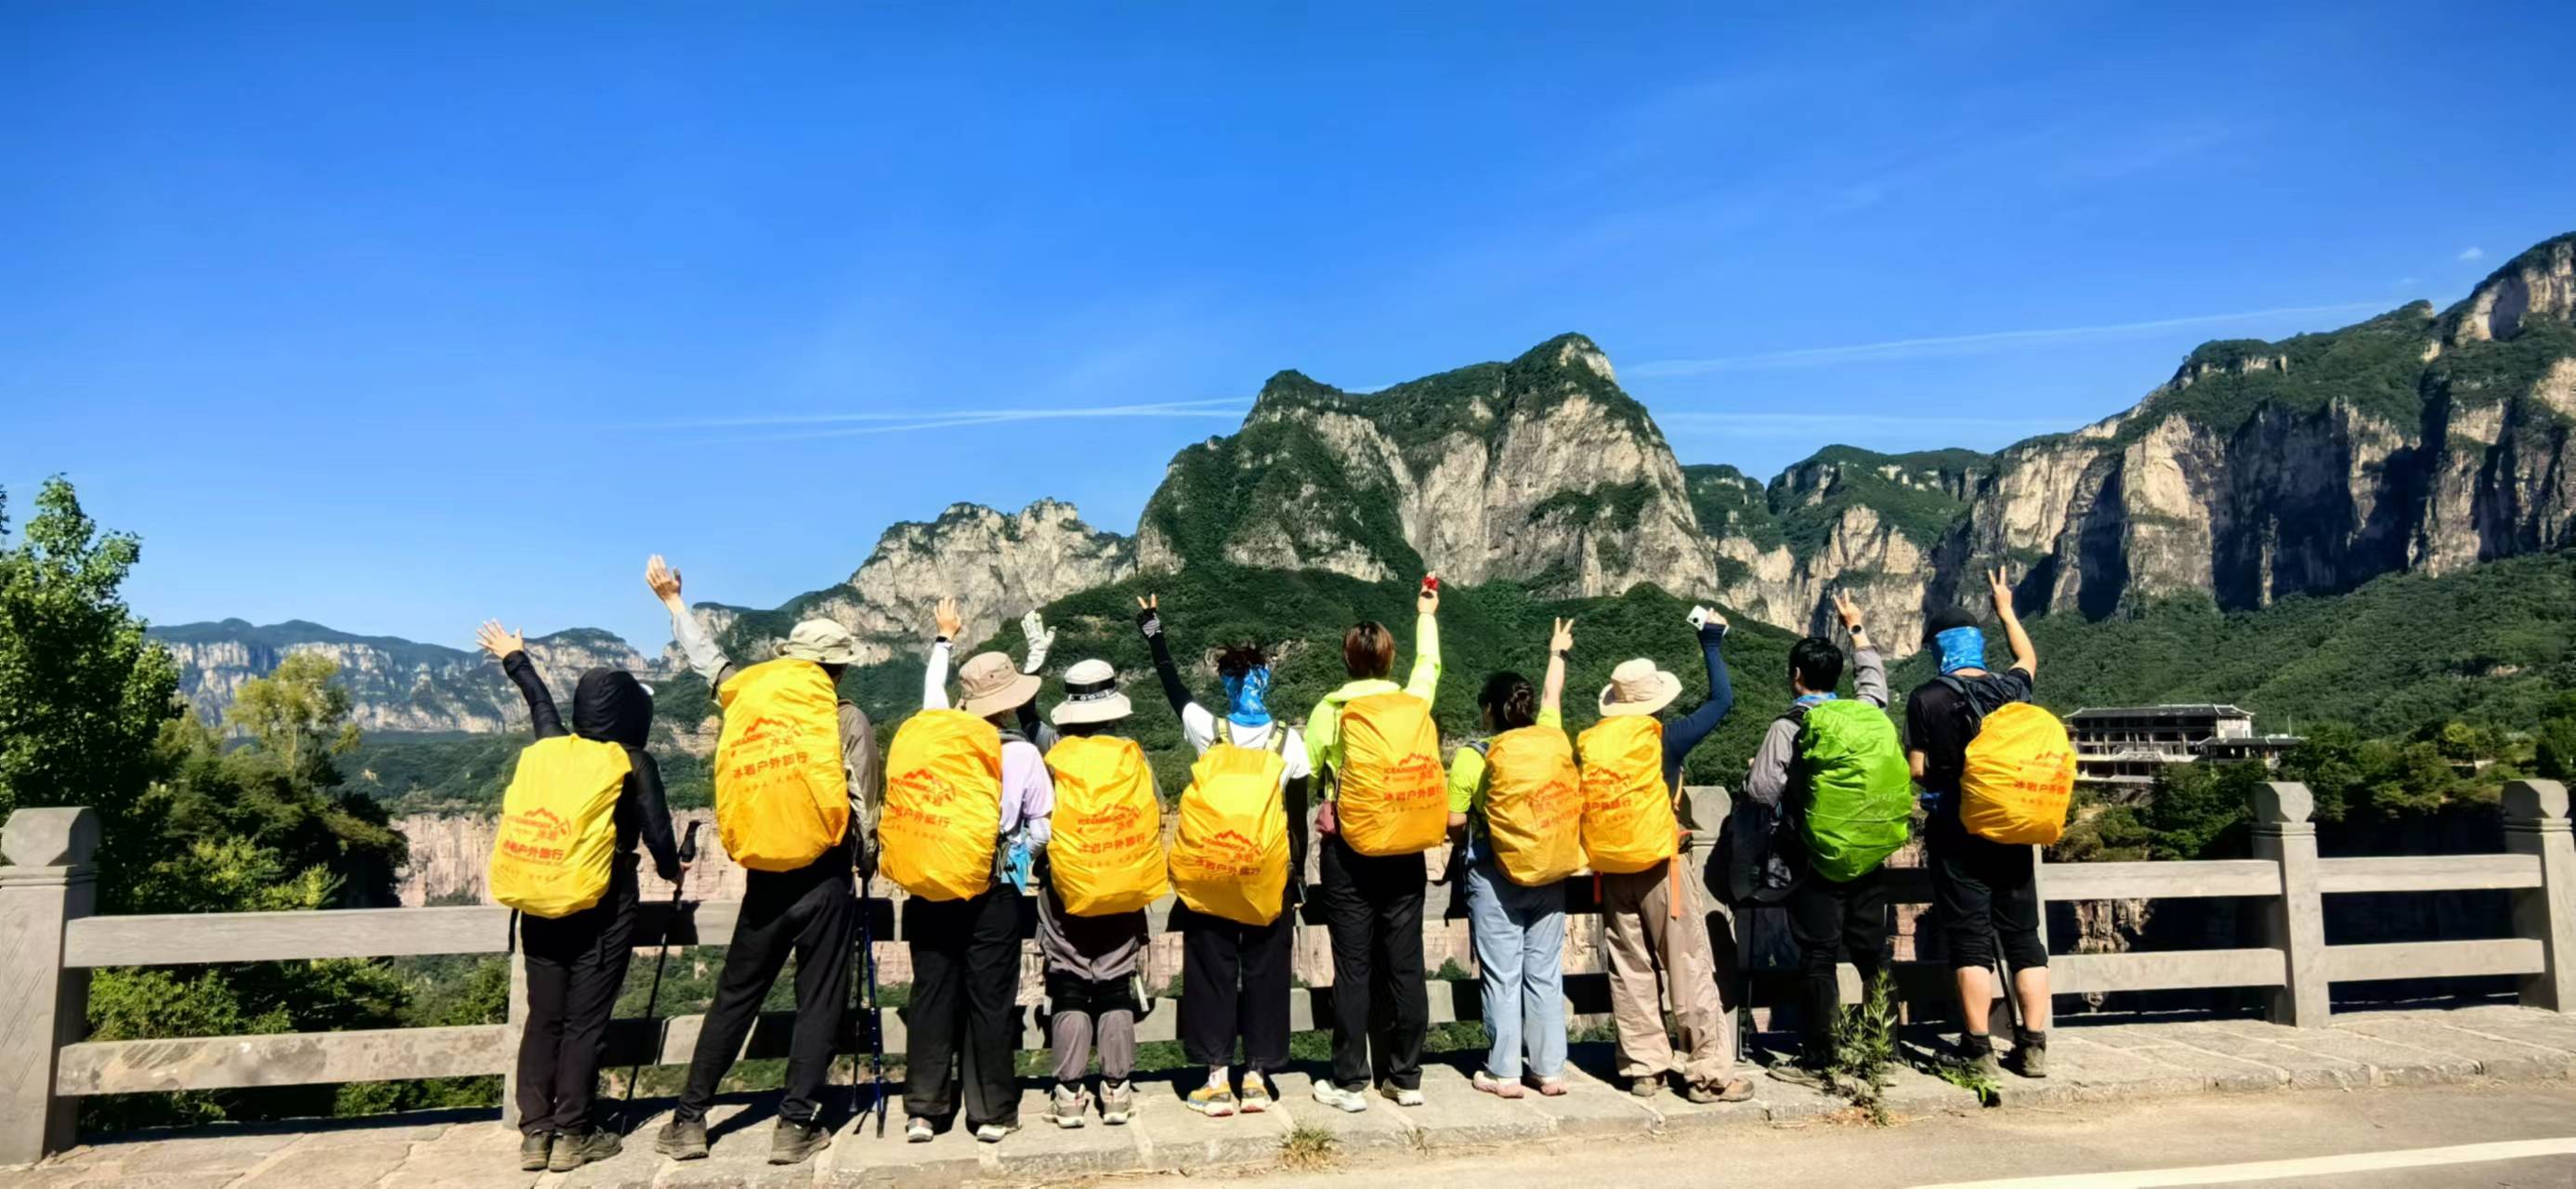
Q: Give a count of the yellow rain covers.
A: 9